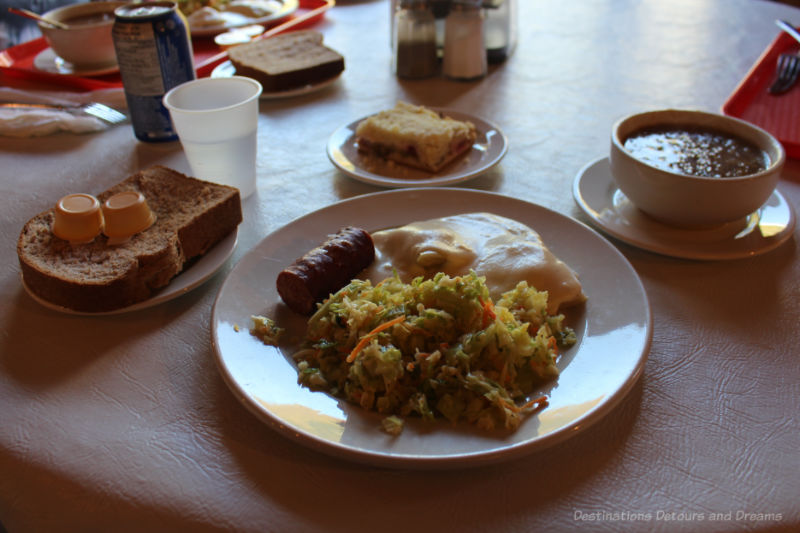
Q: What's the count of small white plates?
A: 5